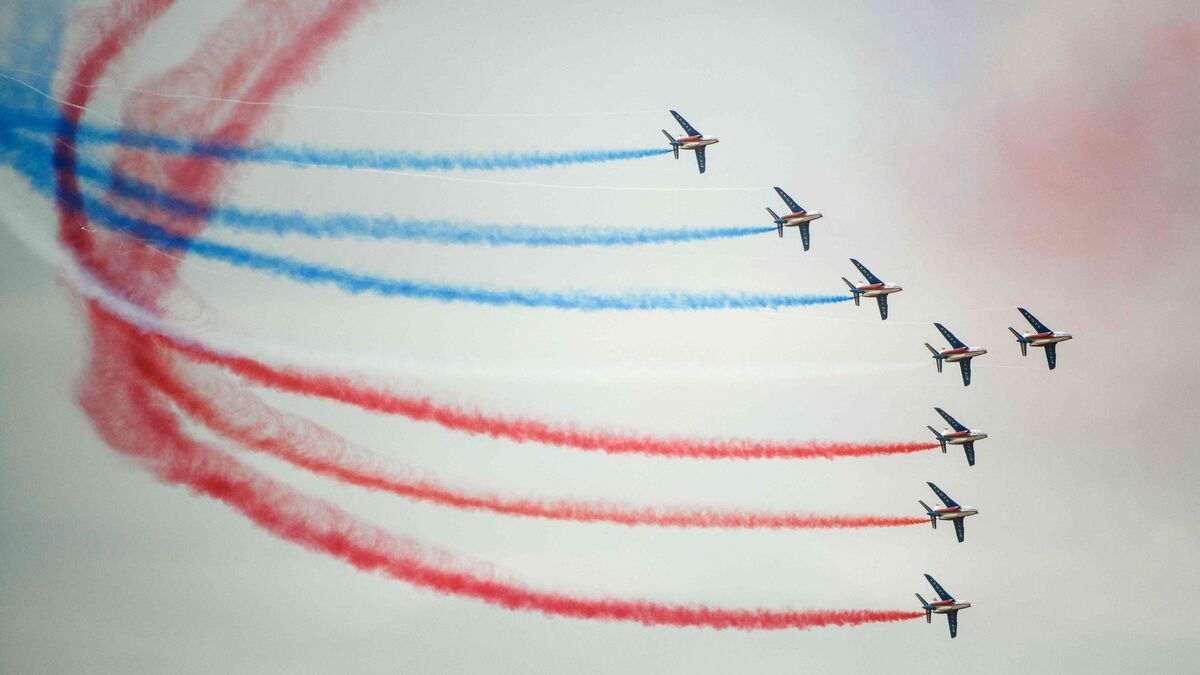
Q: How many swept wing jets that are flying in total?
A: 8